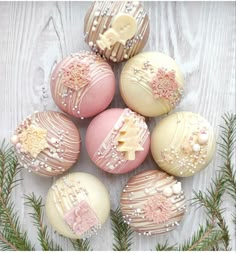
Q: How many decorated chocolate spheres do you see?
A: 8